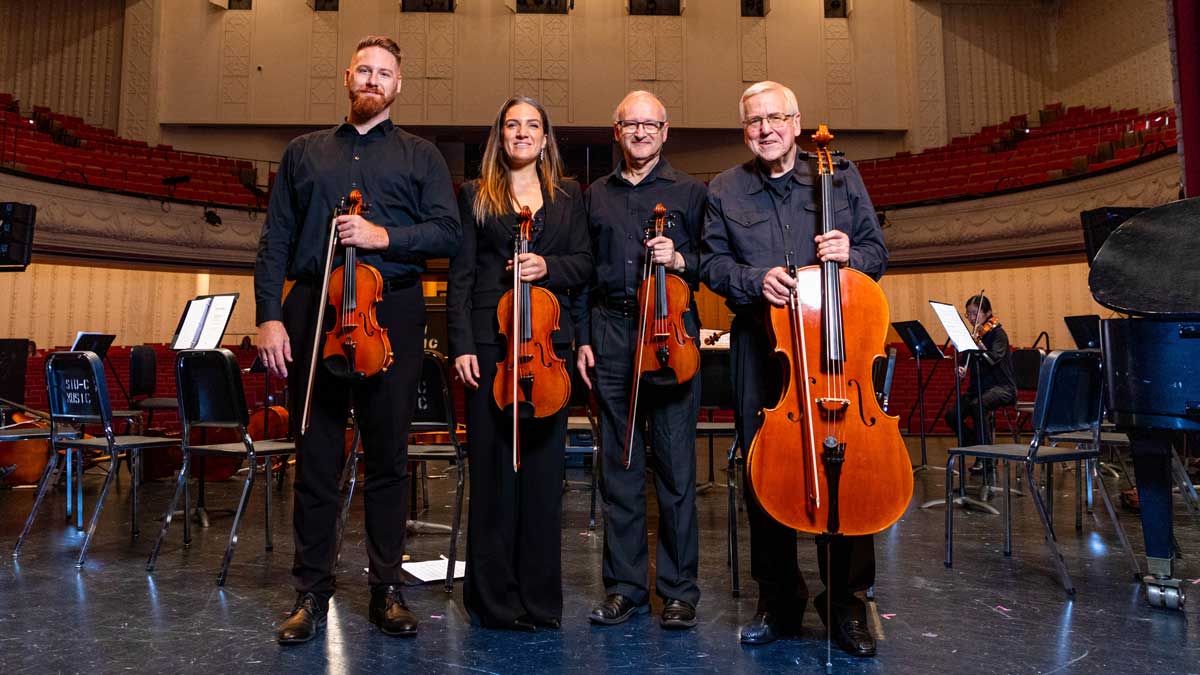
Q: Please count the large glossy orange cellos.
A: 1